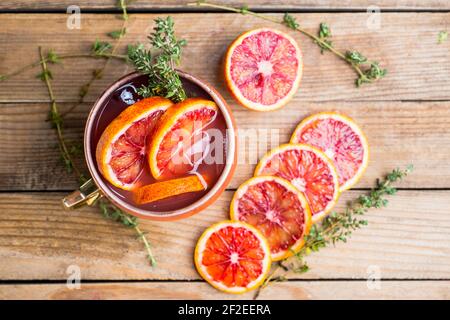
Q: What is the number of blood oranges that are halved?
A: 1